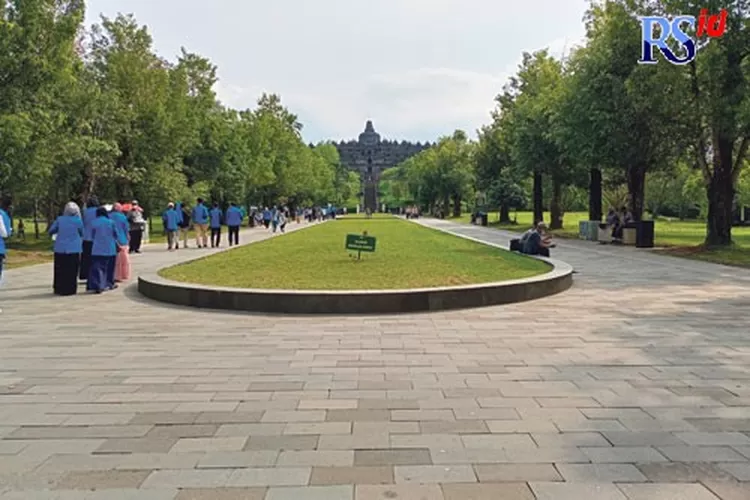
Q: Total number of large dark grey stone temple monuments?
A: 1